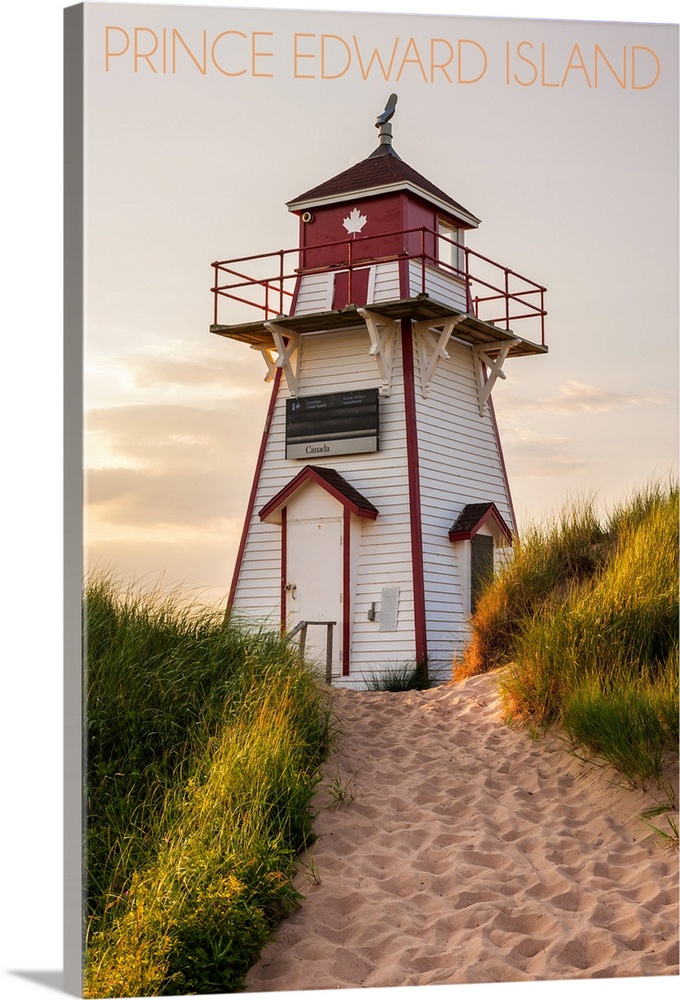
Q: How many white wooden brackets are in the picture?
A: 5